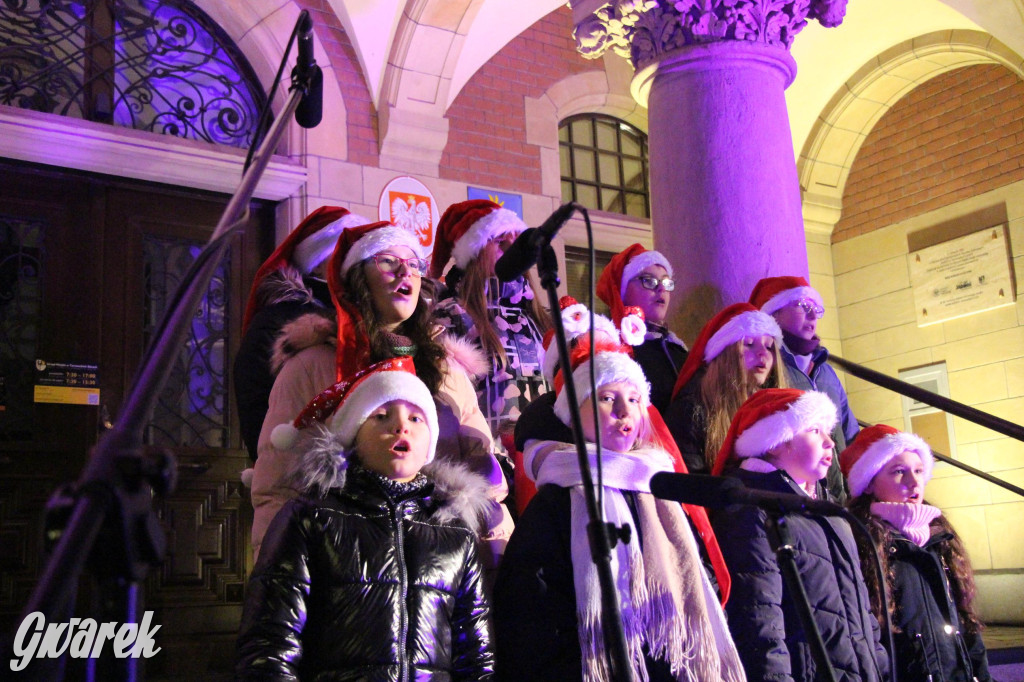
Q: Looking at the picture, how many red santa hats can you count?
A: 11